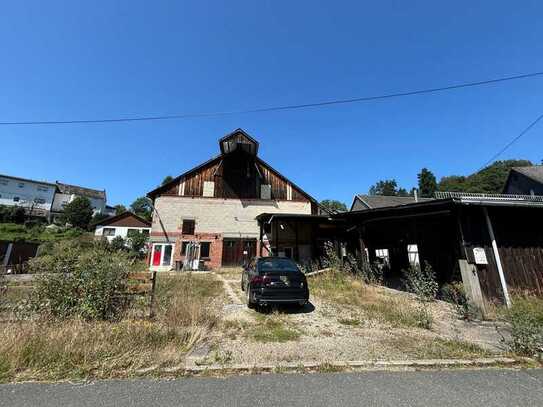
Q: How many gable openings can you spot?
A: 1